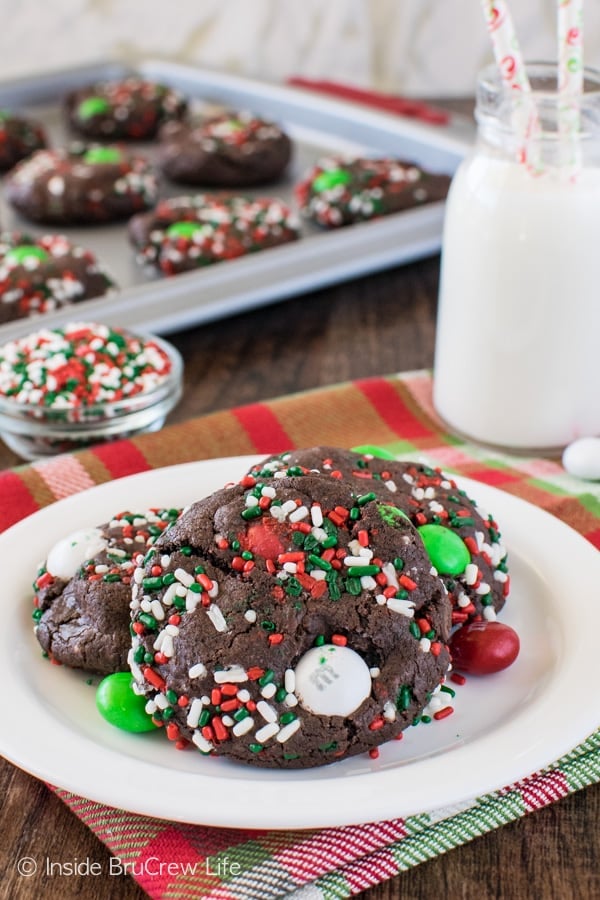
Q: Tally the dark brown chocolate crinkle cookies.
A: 10